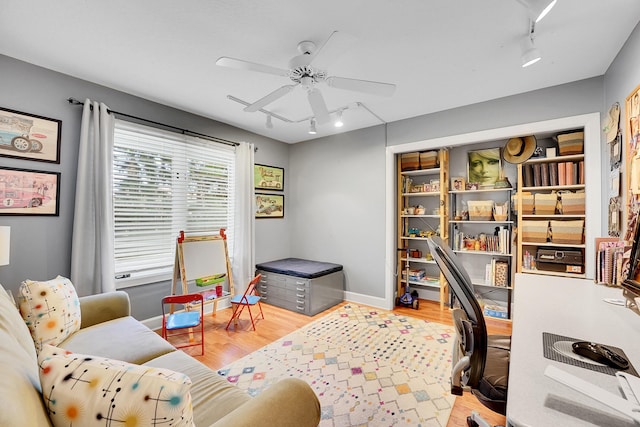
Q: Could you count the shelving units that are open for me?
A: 3